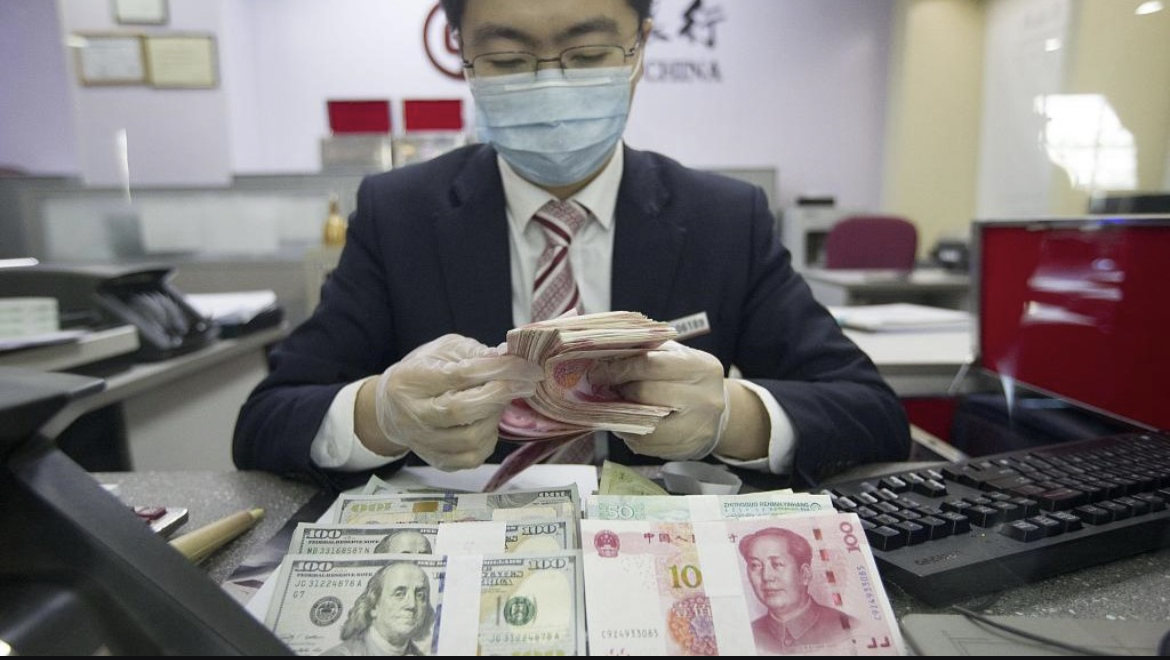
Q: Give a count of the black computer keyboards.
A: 1